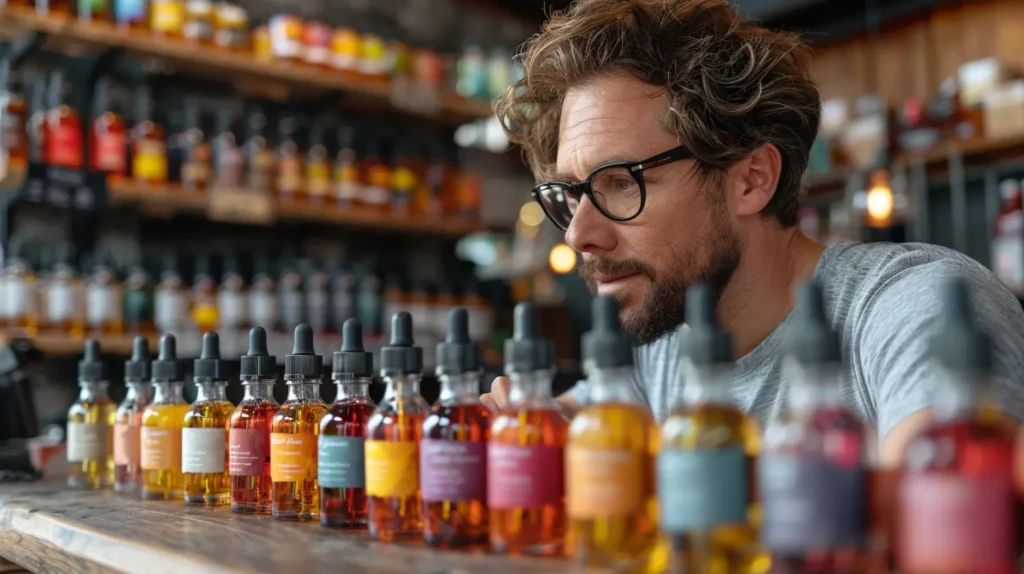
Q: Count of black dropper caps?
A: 14